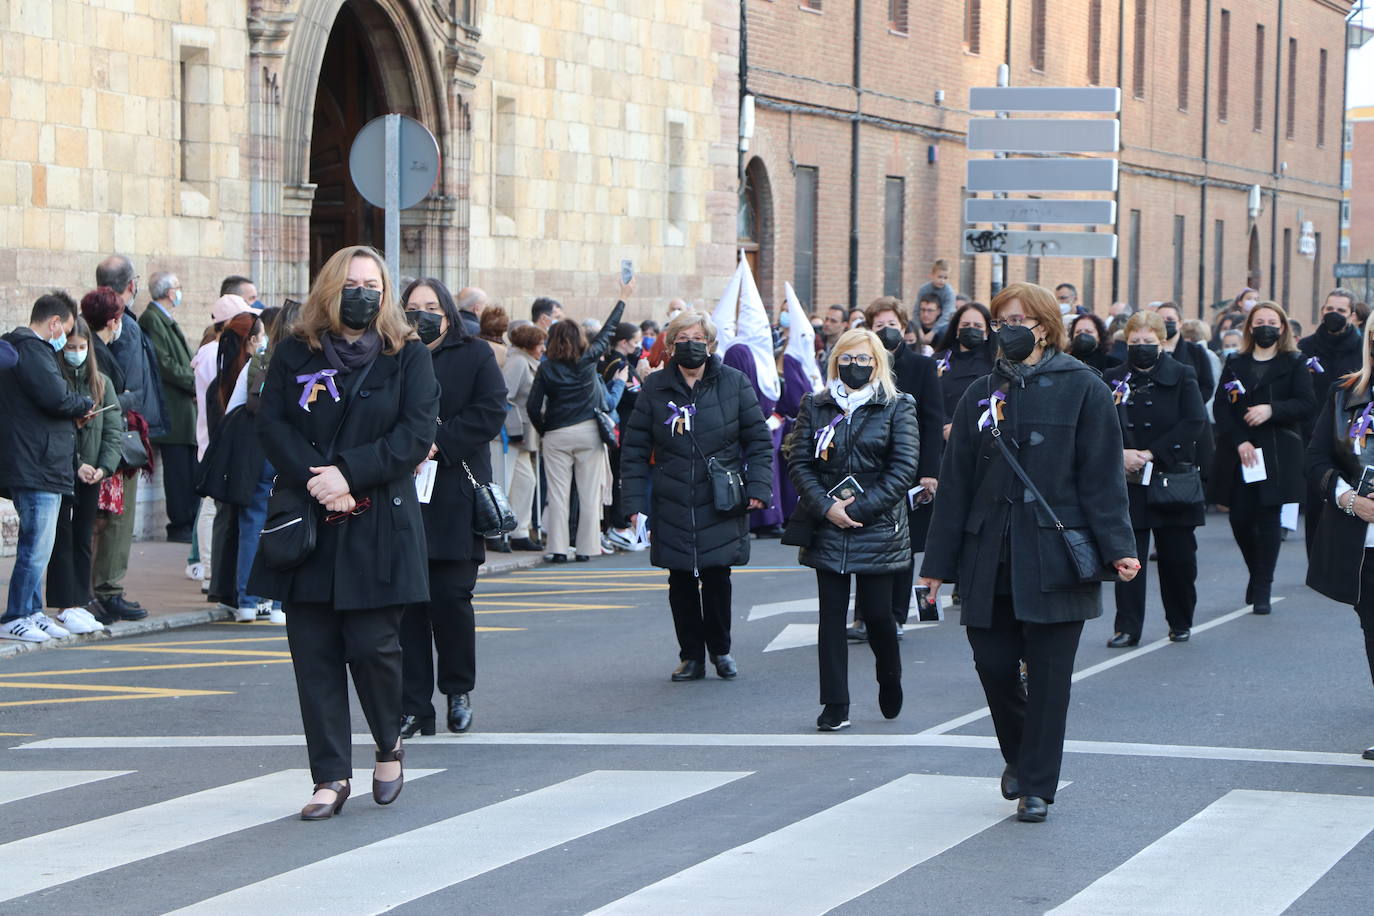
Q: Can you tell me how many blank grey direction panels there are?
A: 5